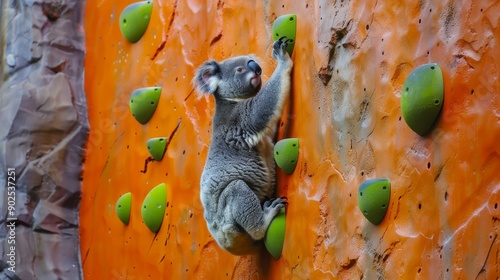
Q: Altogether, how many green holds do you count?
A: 10